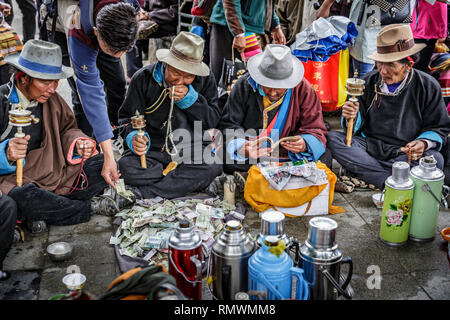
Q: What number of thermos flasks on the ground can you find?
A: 7